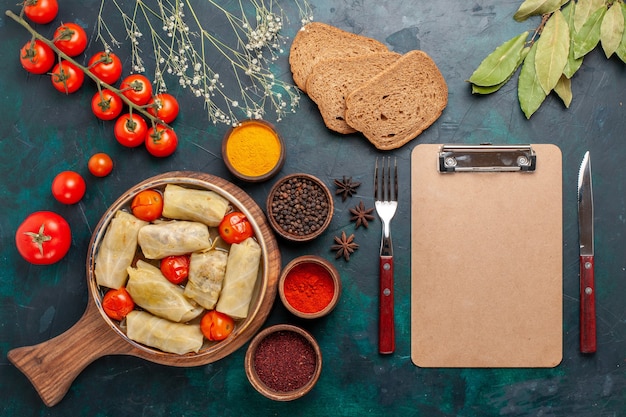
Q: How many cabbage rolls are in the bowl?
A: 7